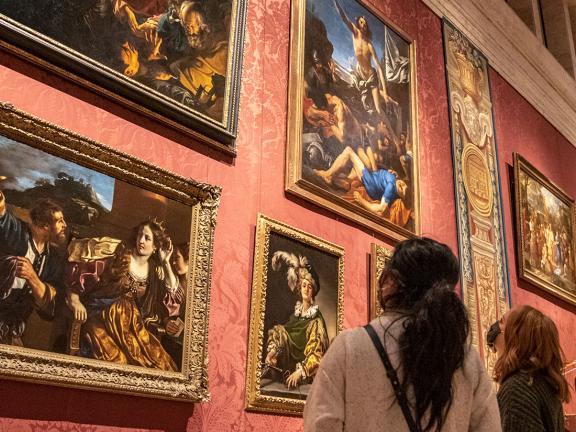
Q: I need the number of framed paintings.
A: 6